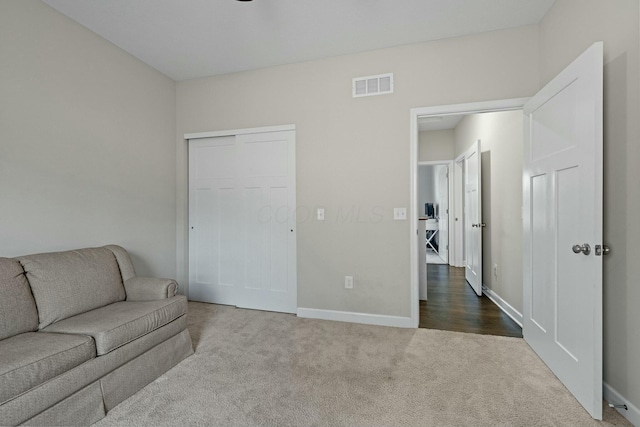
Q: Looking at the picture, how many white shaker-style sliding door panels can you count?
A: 2